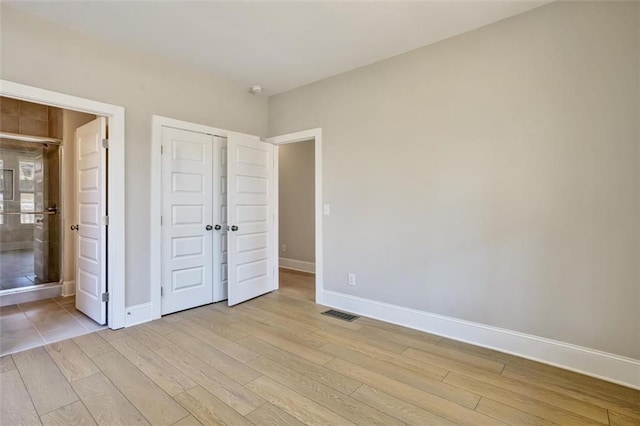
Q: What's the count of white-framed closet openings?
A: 1